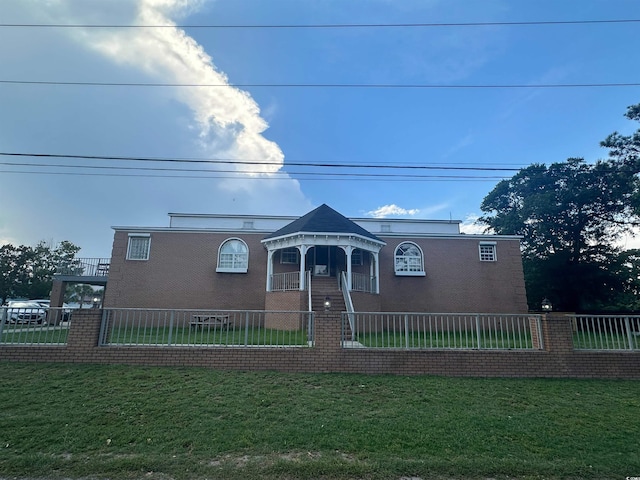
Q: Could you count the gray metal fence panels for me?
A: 4